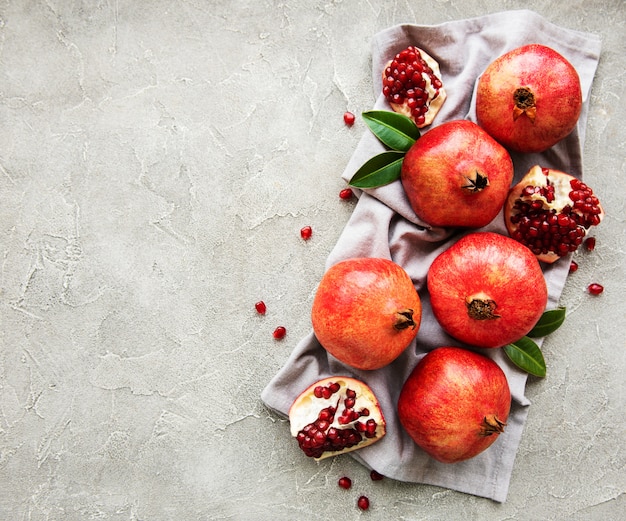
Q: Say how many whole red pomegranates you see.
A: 5